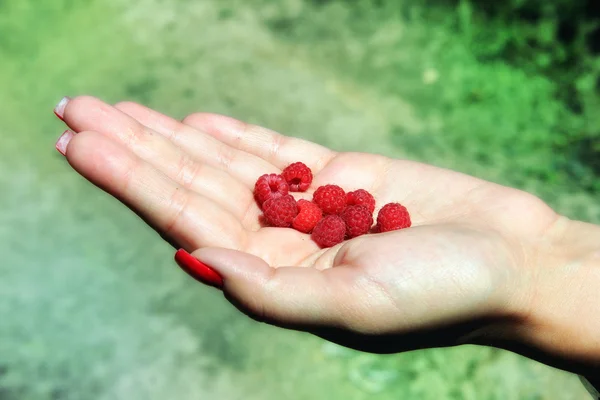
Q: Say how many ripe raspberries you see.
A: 9